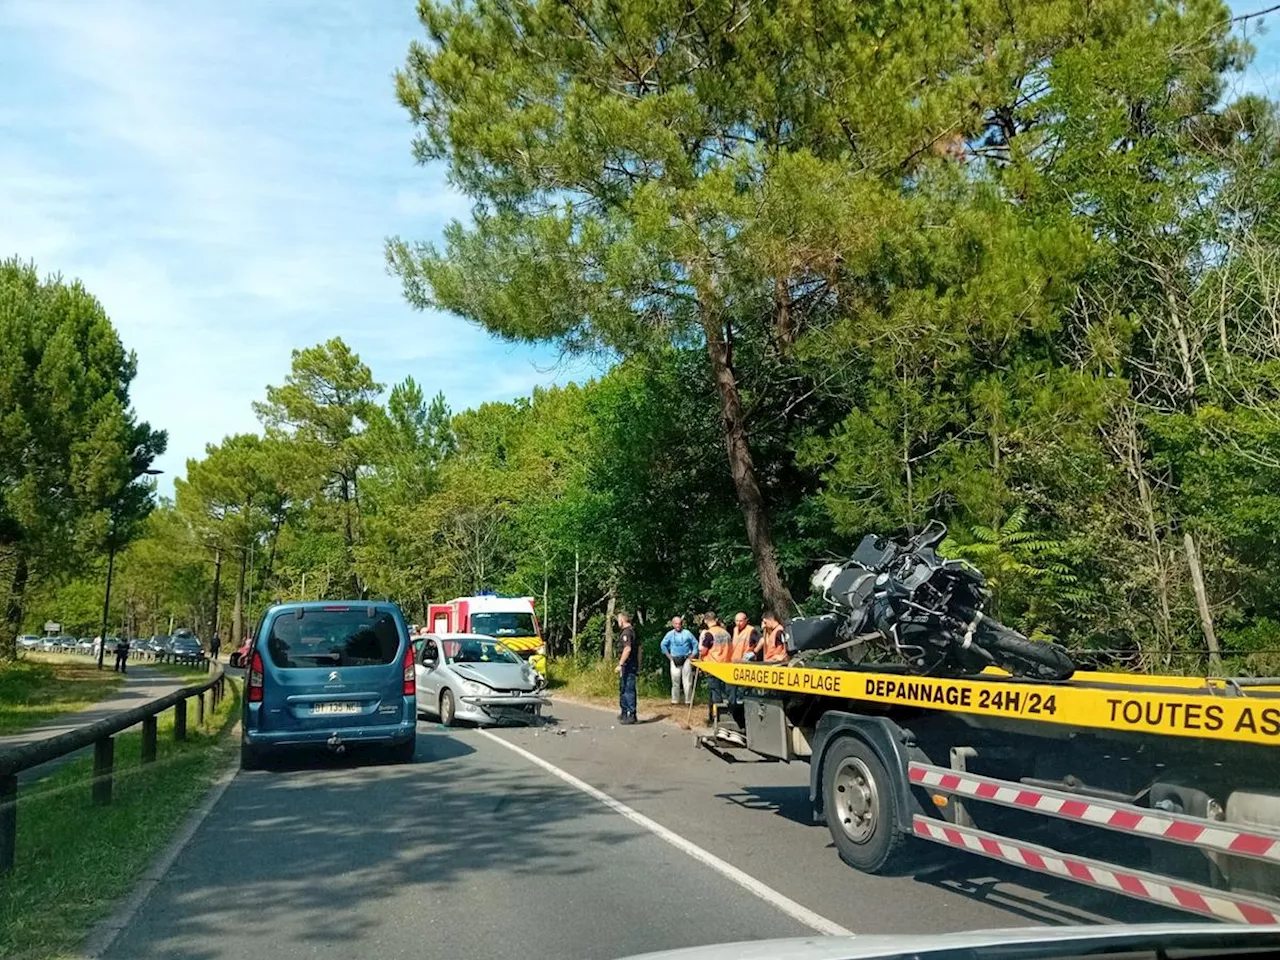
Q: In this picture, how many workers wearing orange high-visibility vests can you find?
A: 3